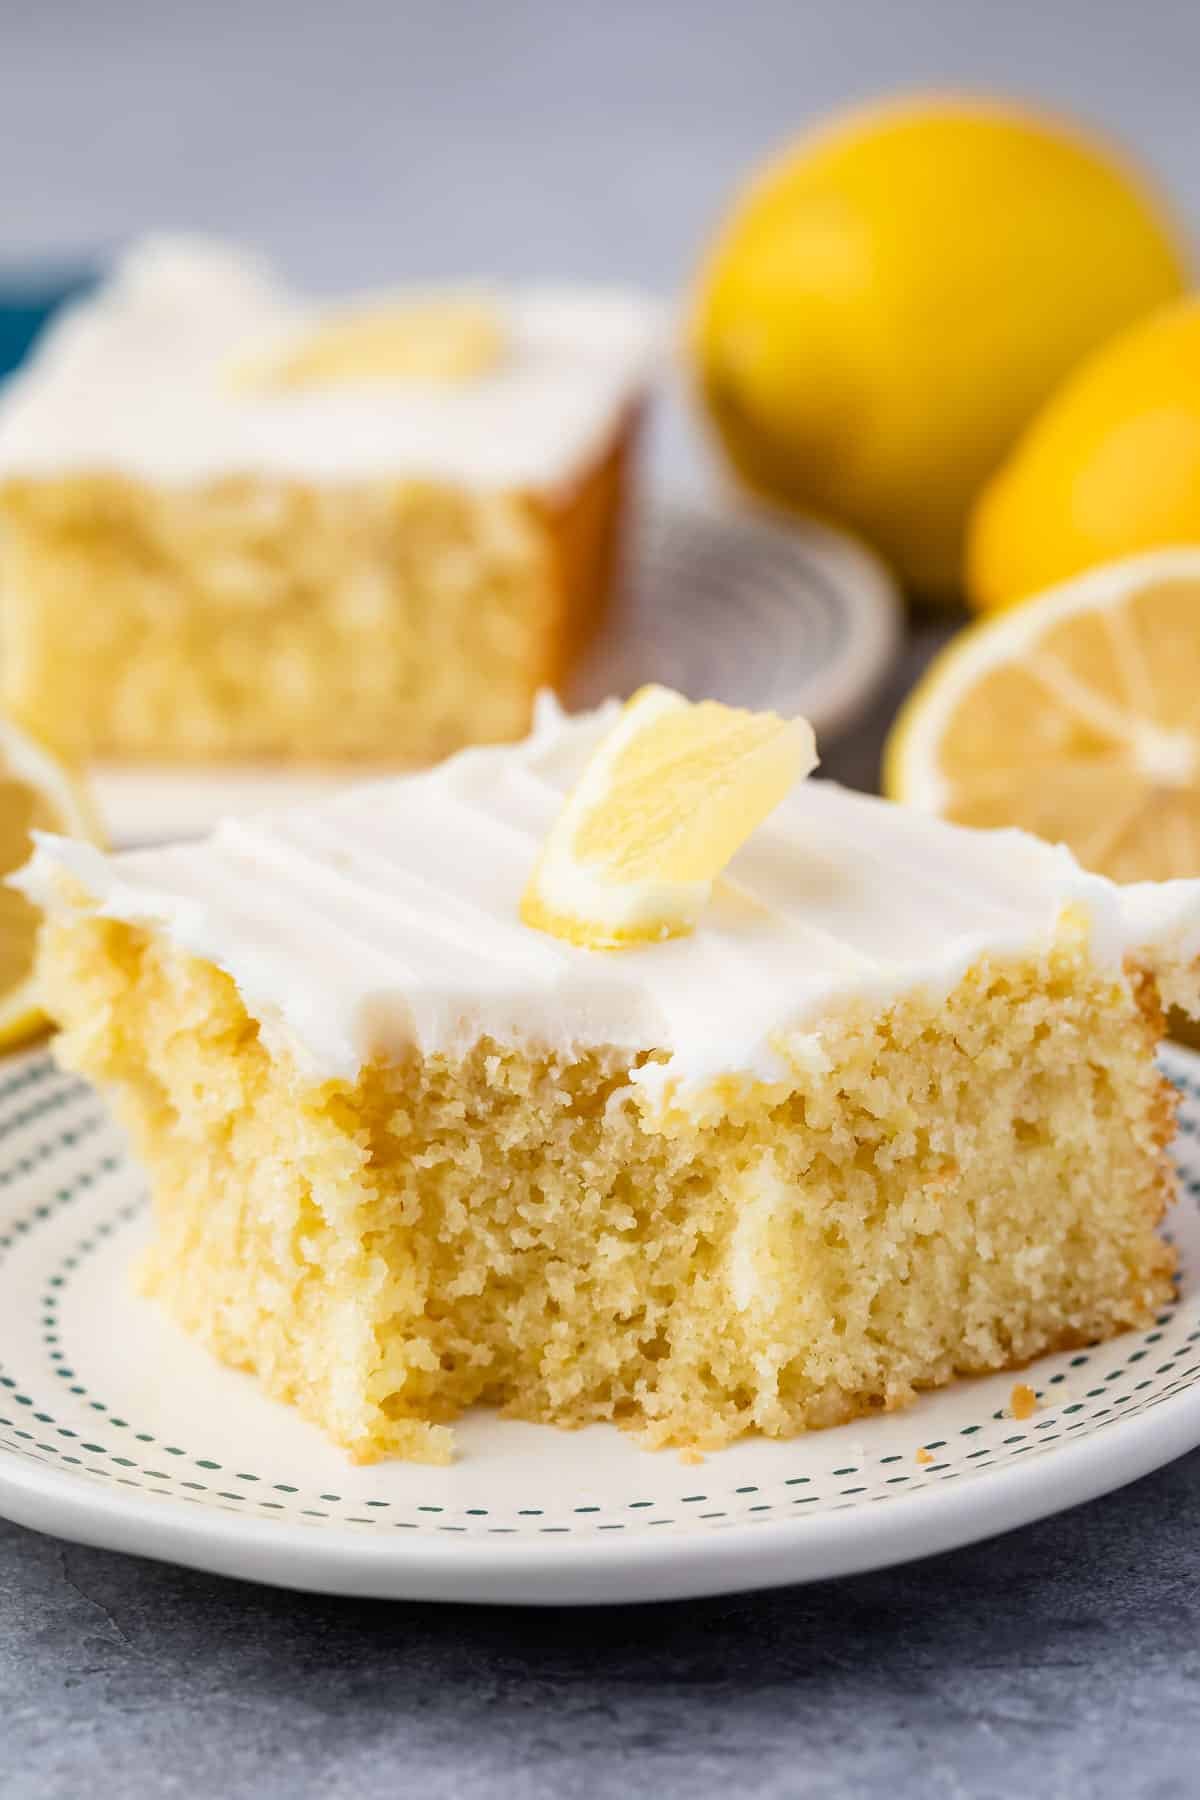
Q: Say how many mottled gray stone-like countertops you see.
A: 1